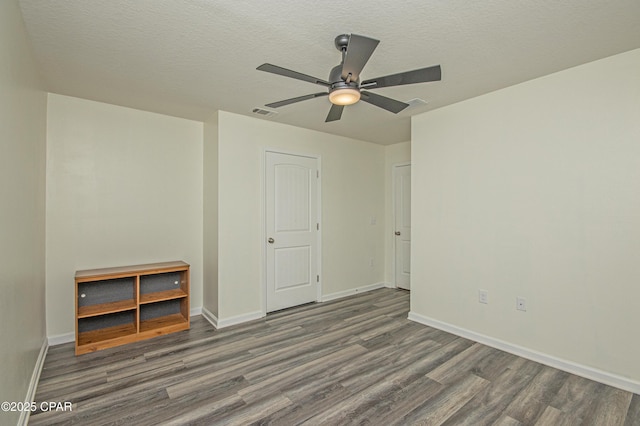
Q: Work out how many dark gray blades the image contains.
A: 6